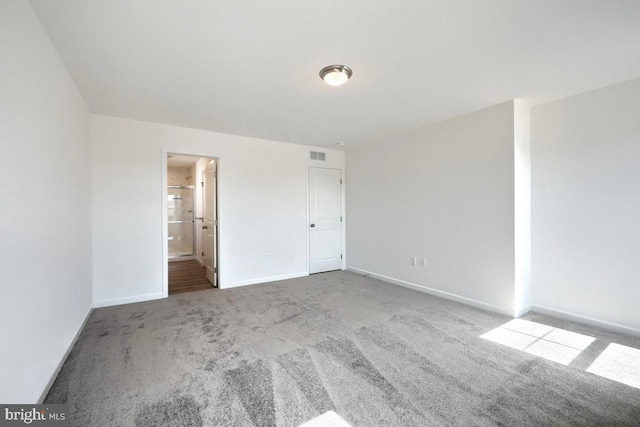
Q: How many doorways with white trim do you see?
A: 2